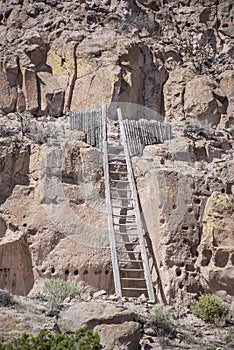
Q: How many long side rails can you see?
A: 2